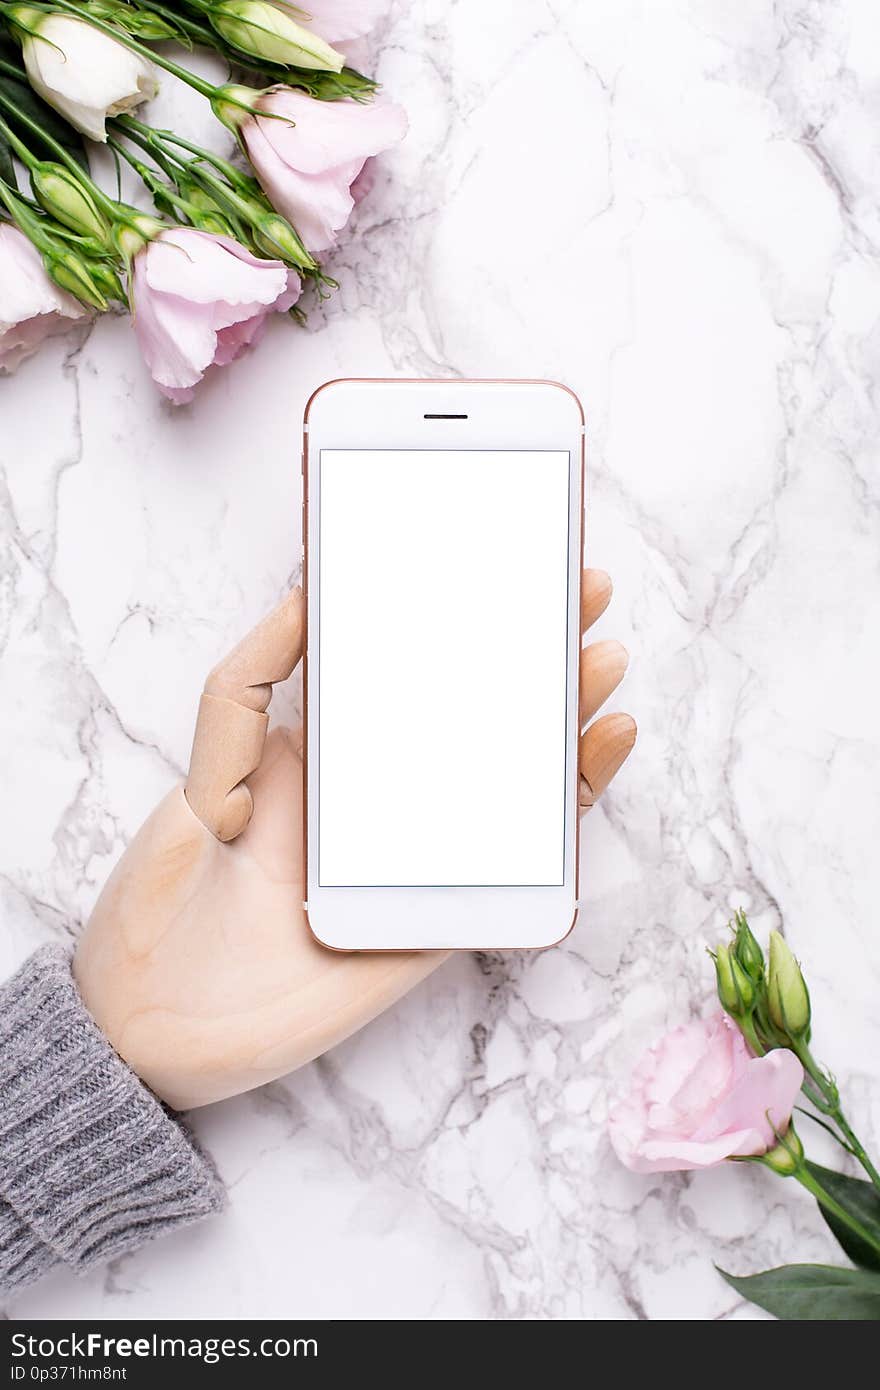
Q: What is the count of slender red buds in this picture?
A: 0